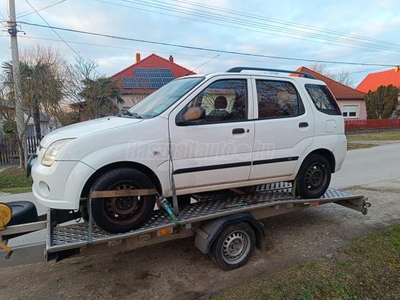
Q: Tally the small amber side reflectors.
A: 2